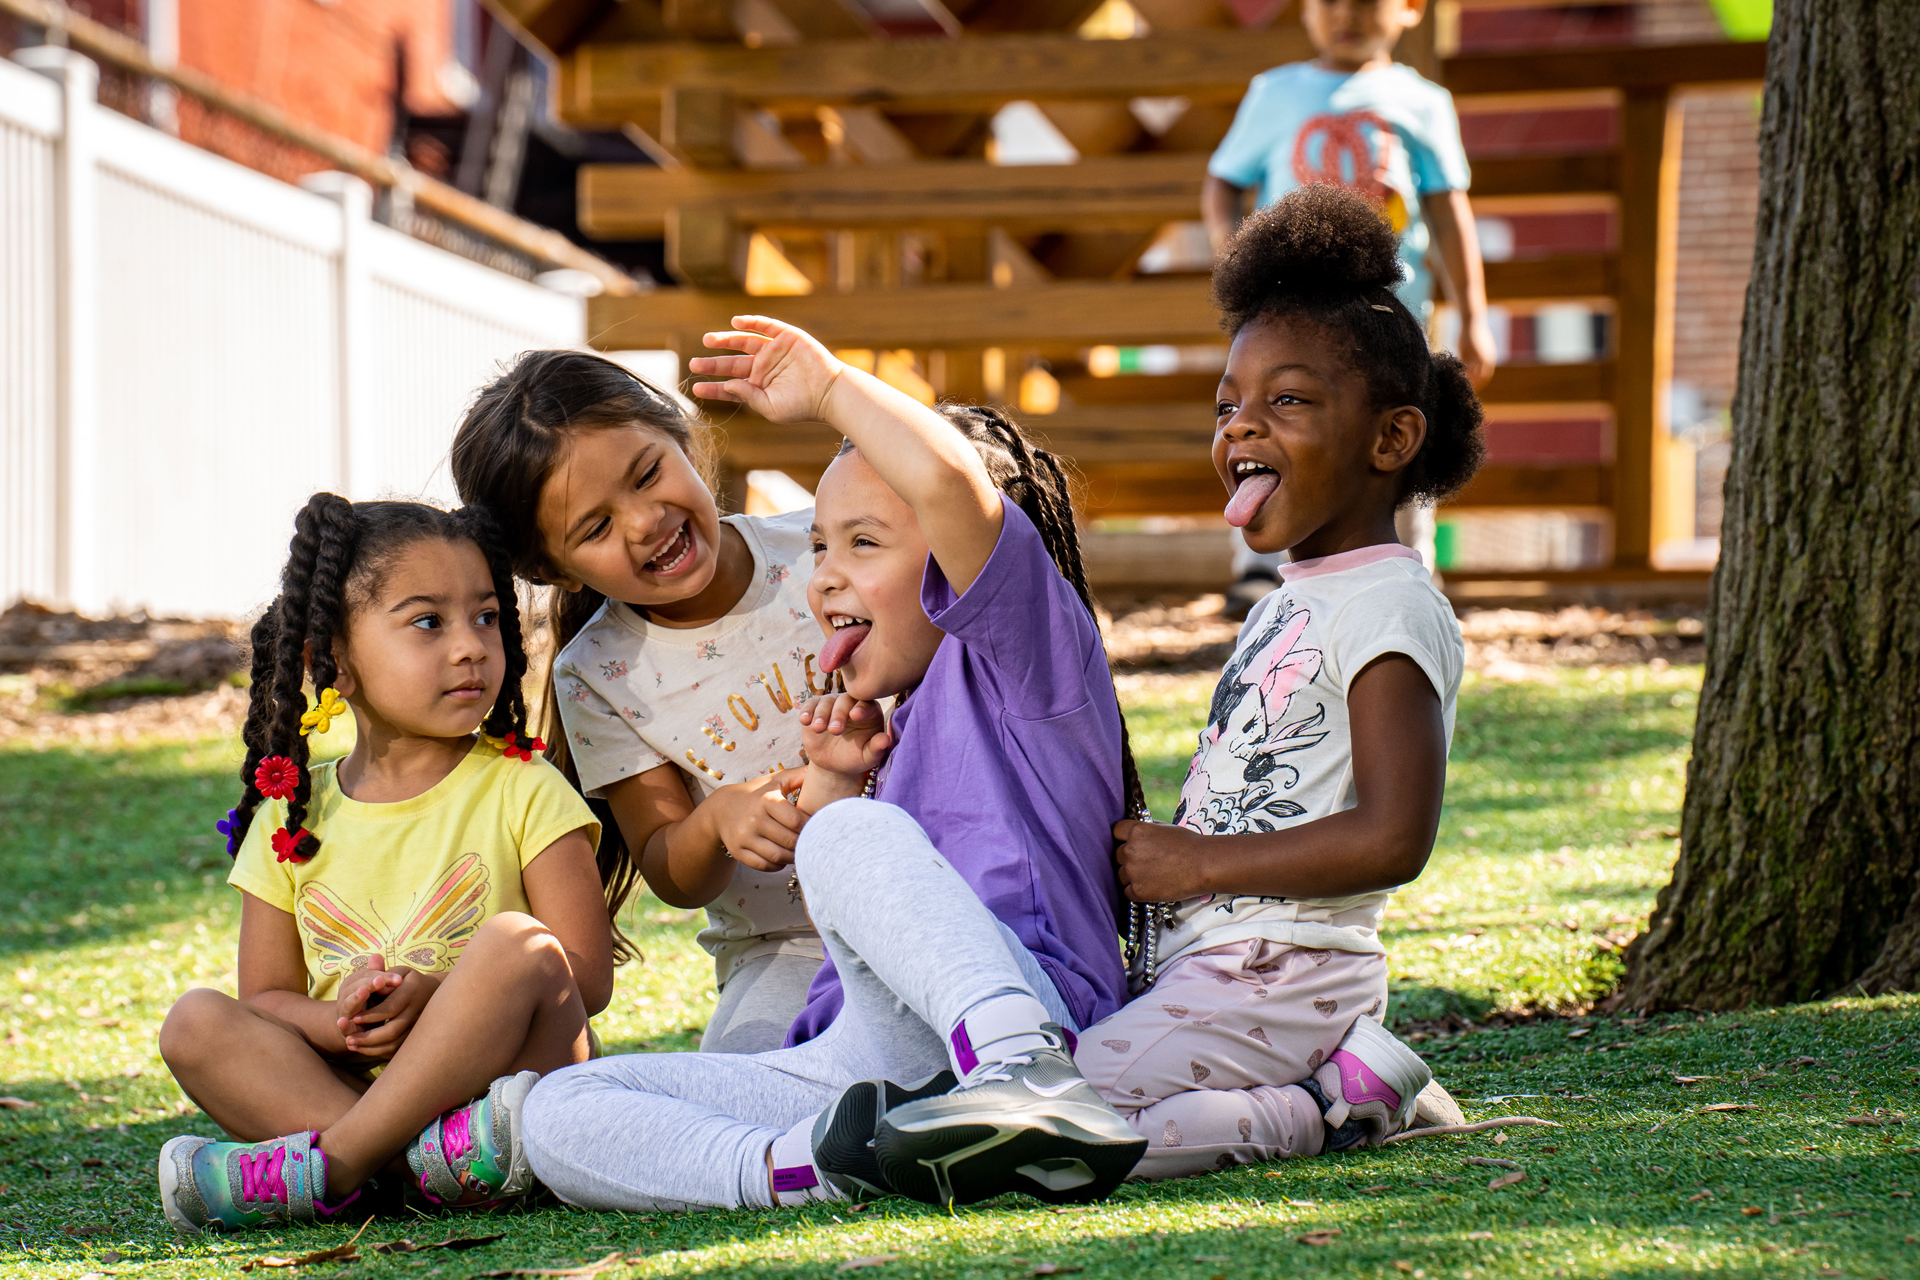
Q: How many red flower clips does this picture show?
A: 3